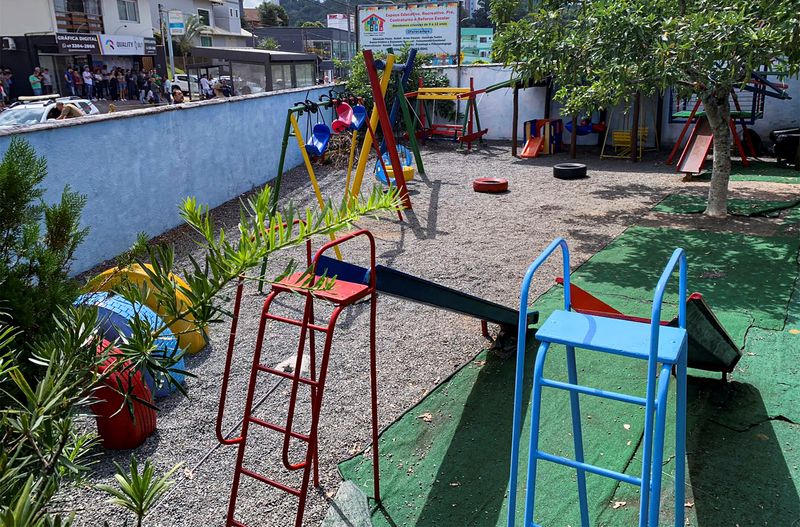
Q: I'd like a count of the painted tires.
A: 4